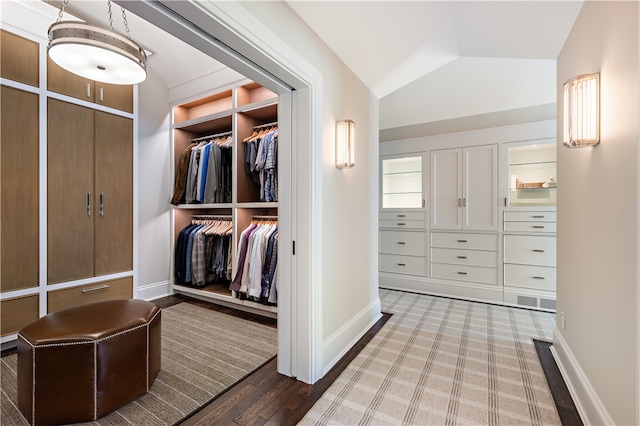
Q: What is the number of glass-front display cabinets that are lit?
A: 2